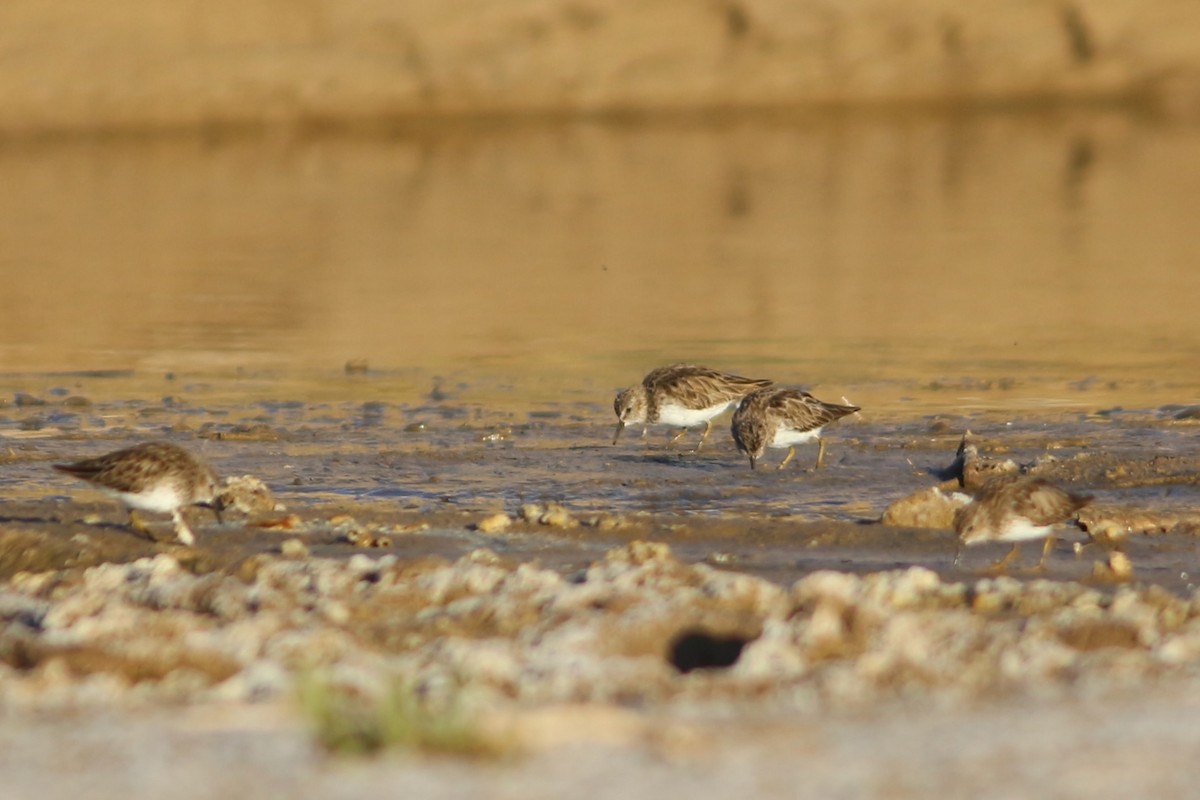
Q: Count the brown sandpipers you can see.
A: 4